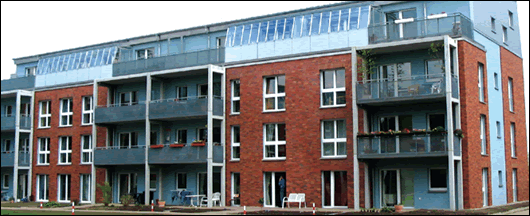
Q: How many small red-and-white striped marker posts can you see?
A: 5